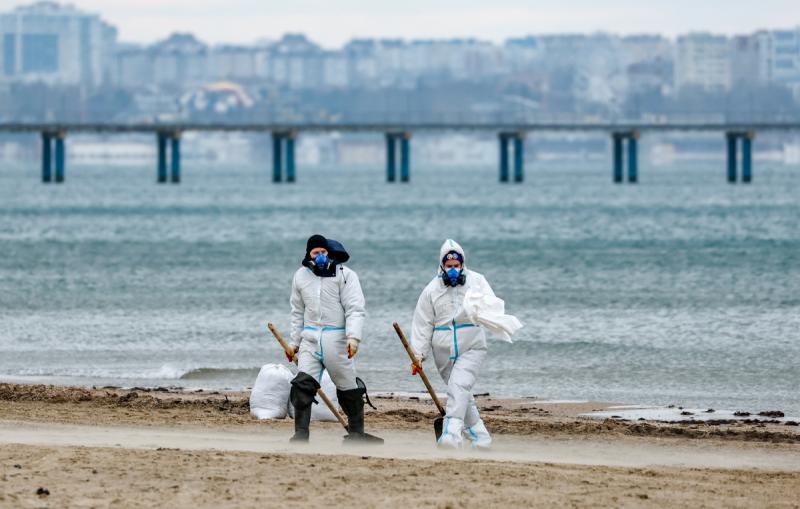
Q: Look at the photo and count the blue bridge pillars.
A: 14